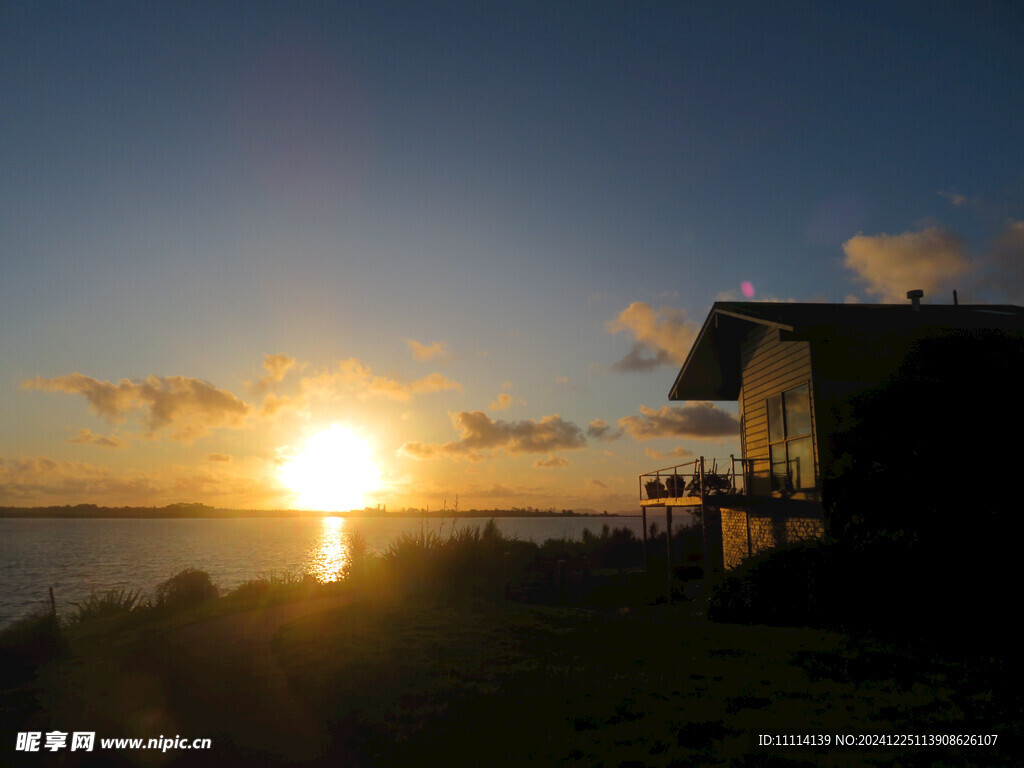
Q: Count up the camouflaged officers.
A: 0